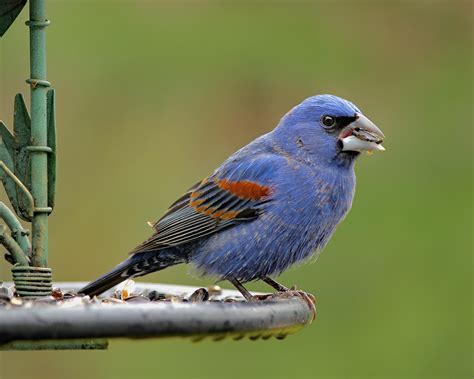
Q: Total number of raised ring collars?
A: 4